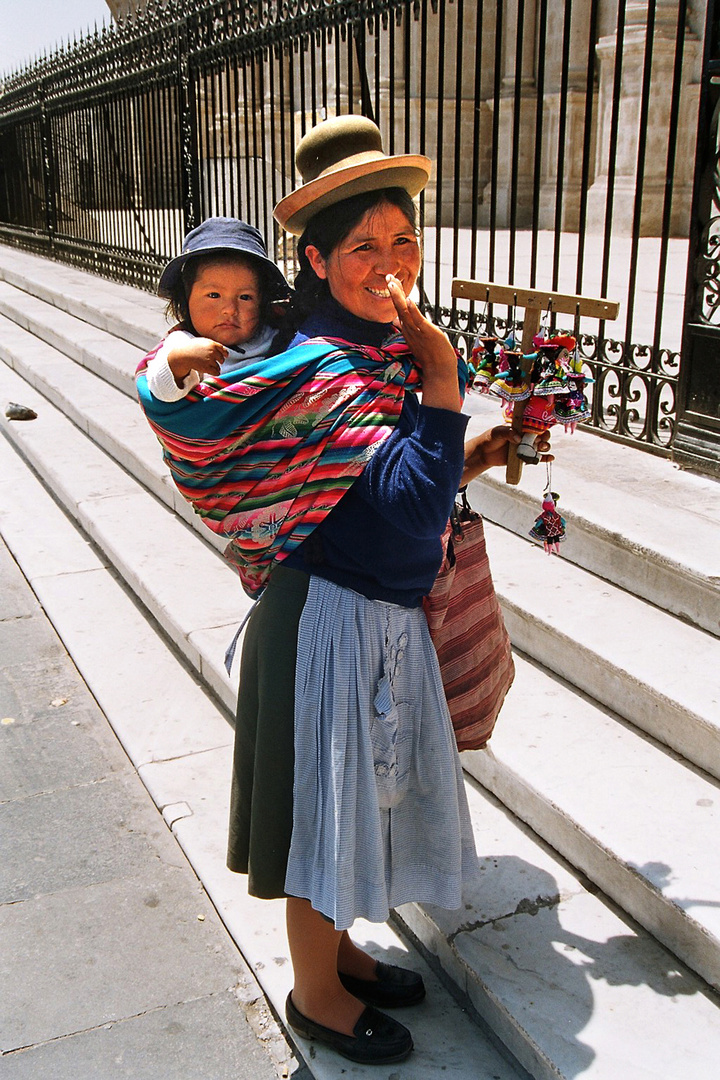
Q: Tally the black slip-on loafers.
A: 2